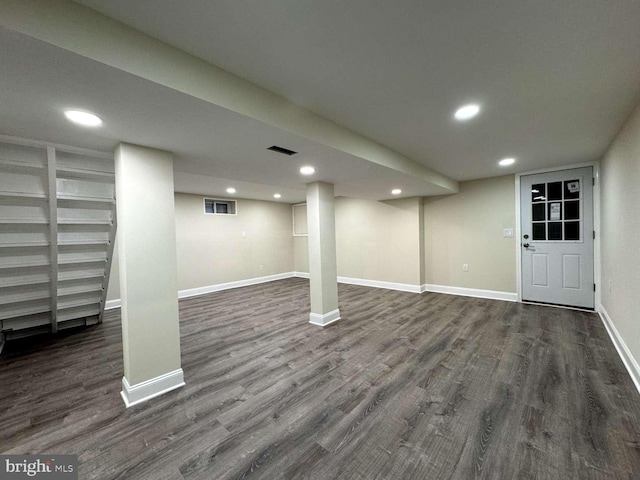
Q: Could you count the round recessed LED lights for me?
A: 7